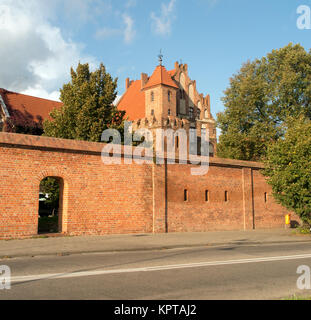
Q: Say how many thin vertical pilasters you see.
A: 2